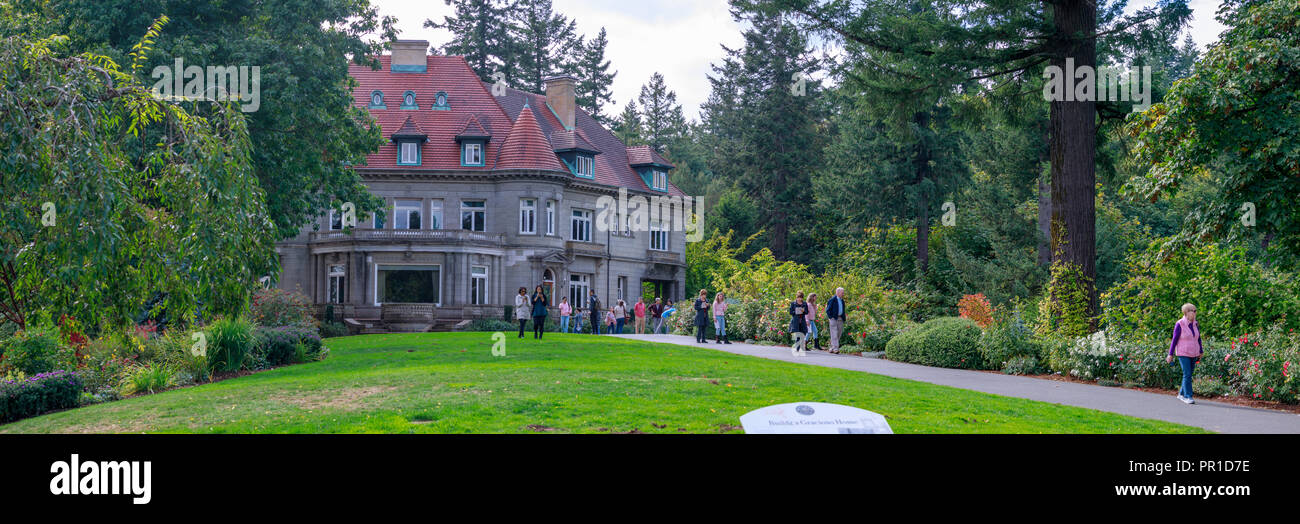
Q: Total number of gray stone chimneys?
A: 2